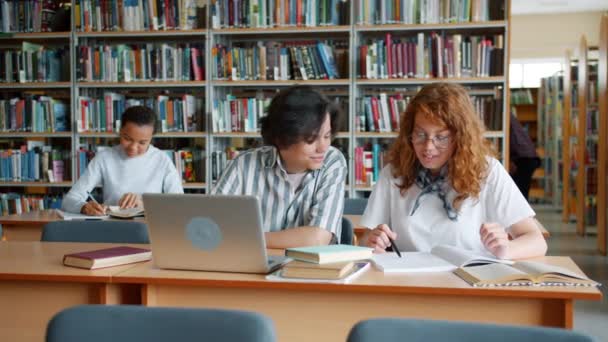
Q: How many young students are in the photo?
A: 3